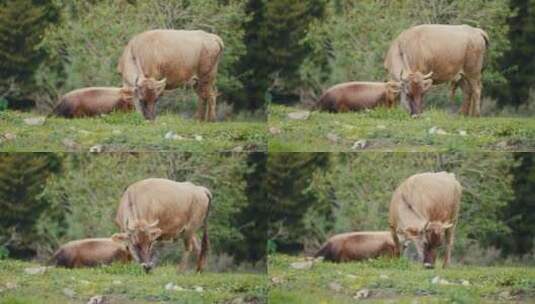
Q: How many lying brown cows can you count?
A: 4